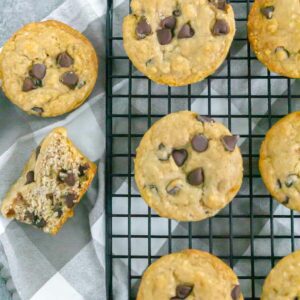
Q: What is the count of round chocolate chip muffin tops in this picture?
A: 7